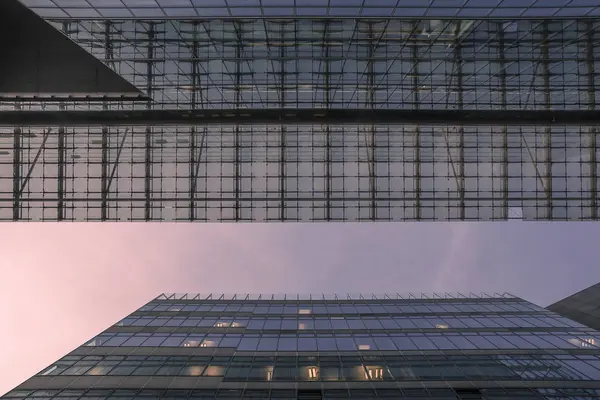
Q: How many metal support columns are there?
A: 14